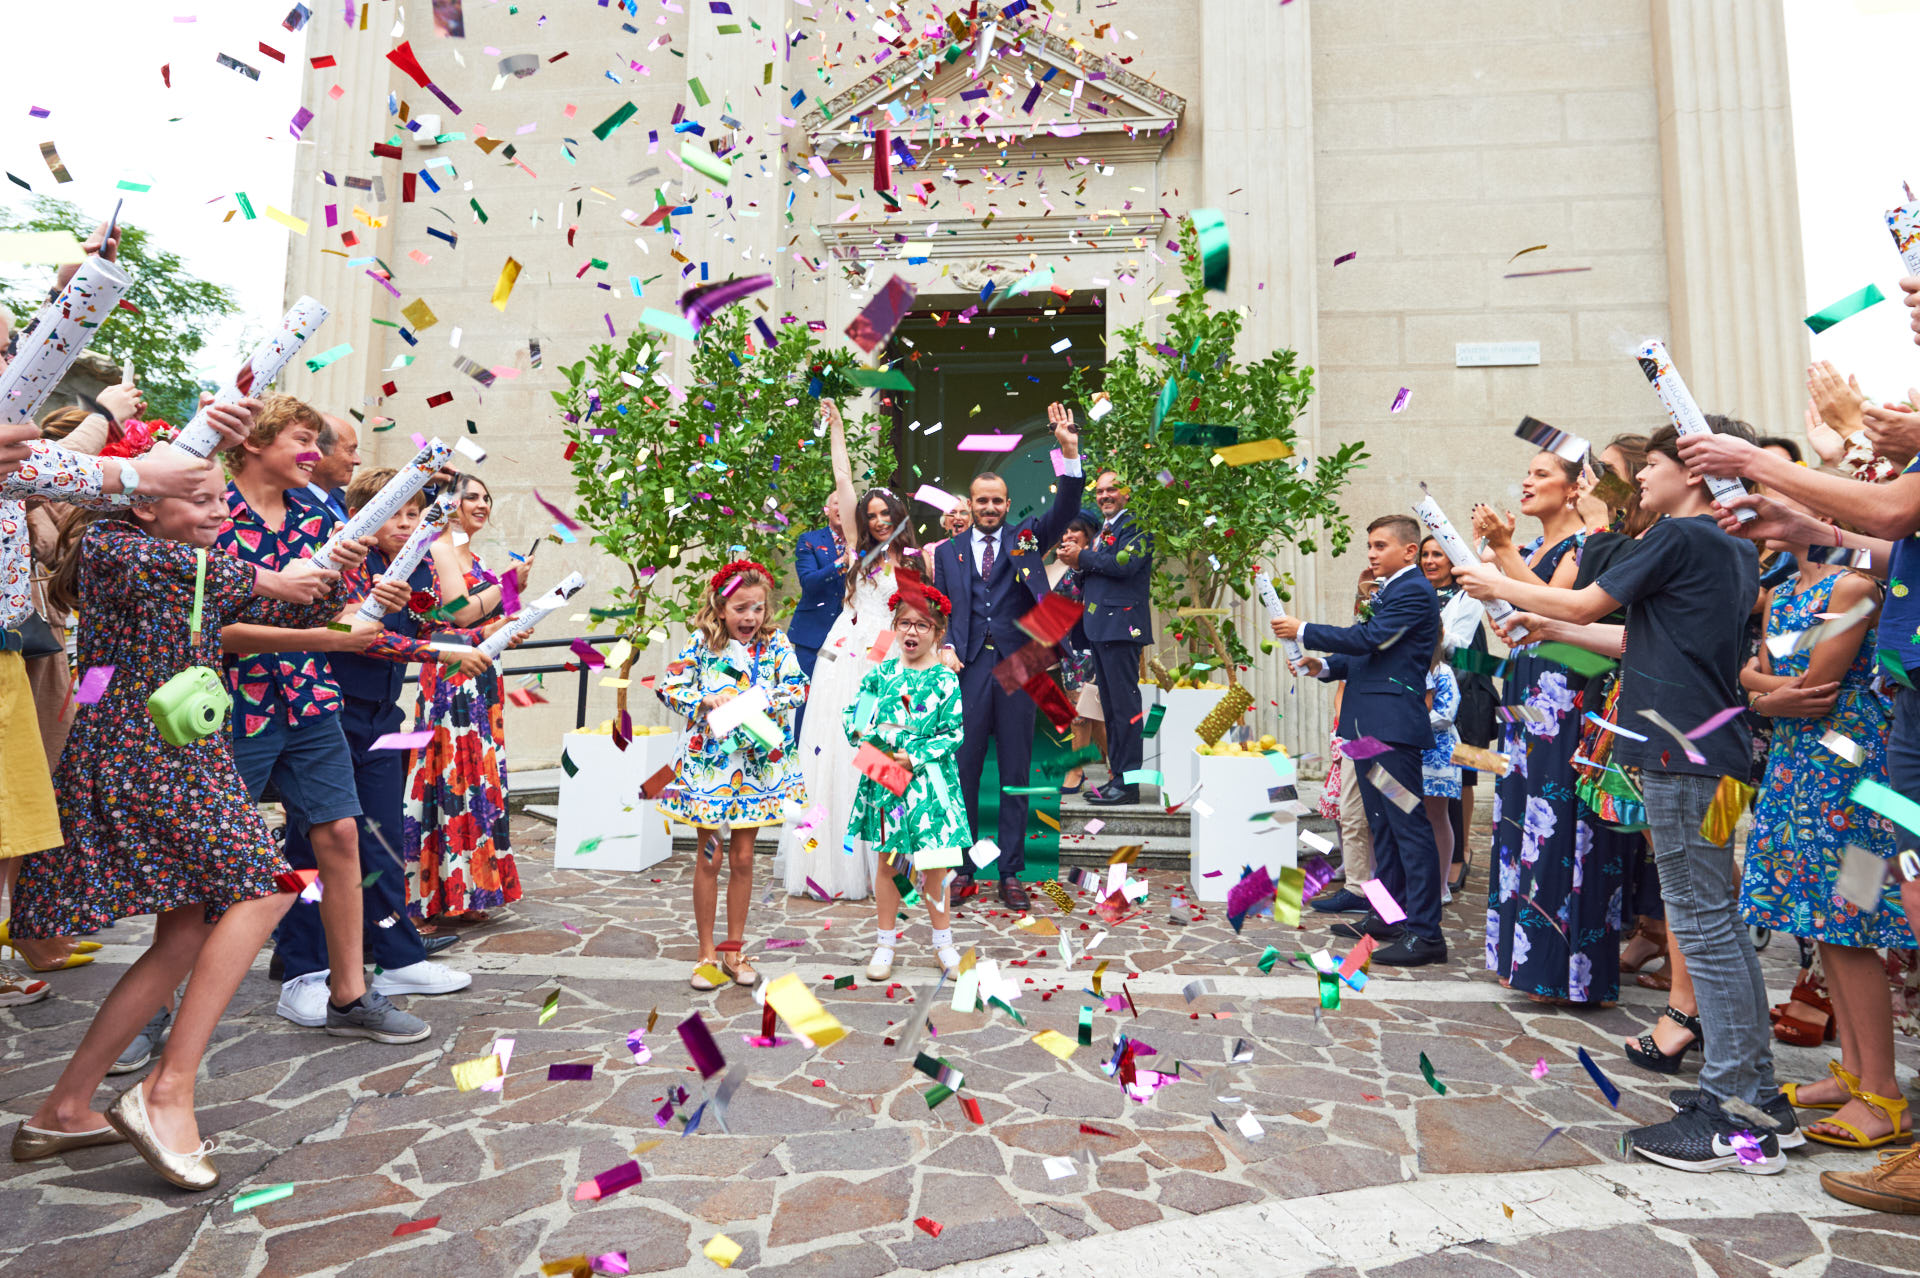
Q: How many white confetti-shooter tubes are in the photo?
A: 9